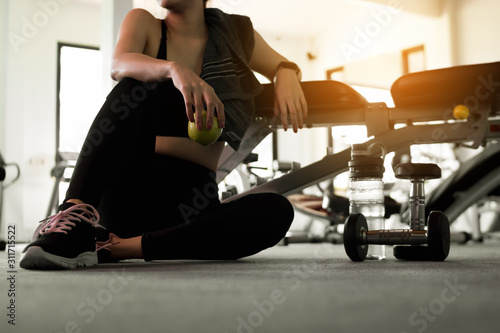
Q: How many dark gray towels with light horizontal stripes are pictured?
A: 1